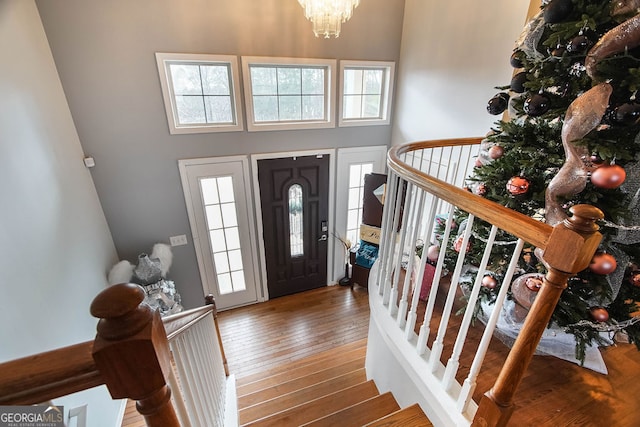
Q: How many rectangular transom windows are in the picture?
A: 3